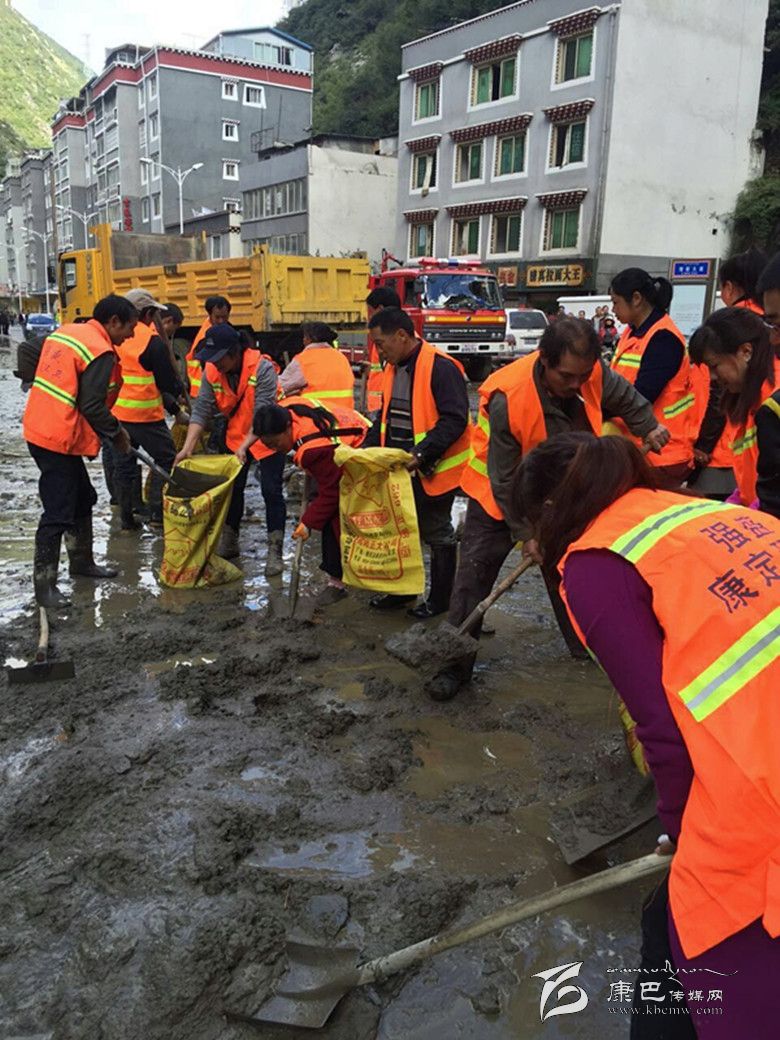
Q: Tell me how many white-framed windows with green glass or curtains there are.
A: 11